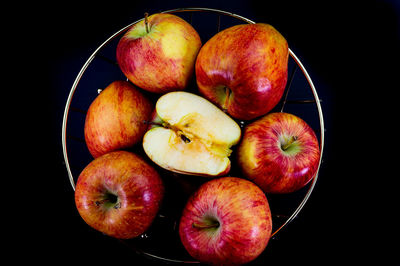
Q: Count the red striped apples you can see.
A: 6